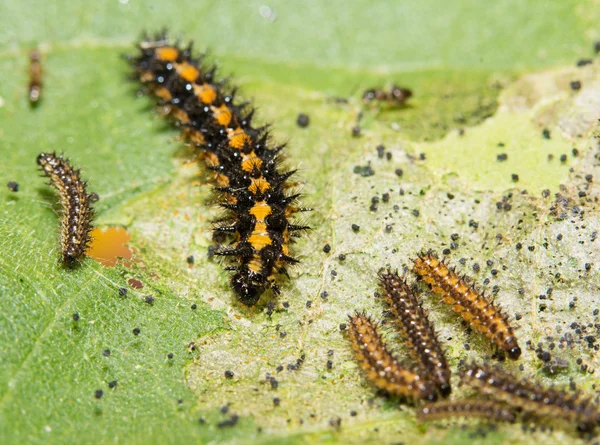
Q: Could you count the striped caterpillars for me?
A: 7